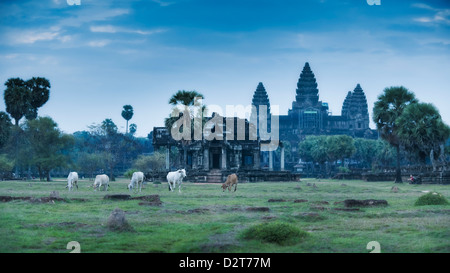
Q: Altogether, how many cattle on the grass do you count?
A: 5